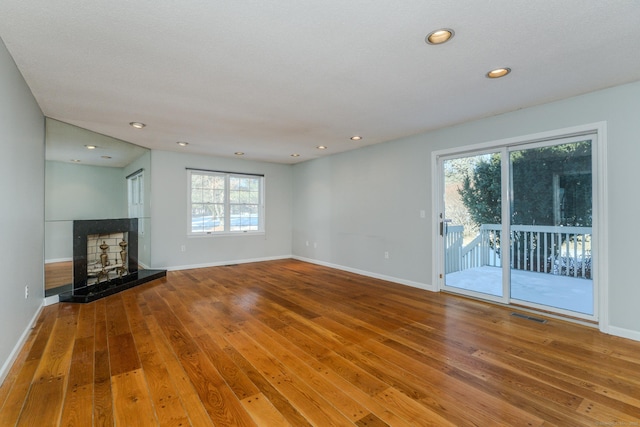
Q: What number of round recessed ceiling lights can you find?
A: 8